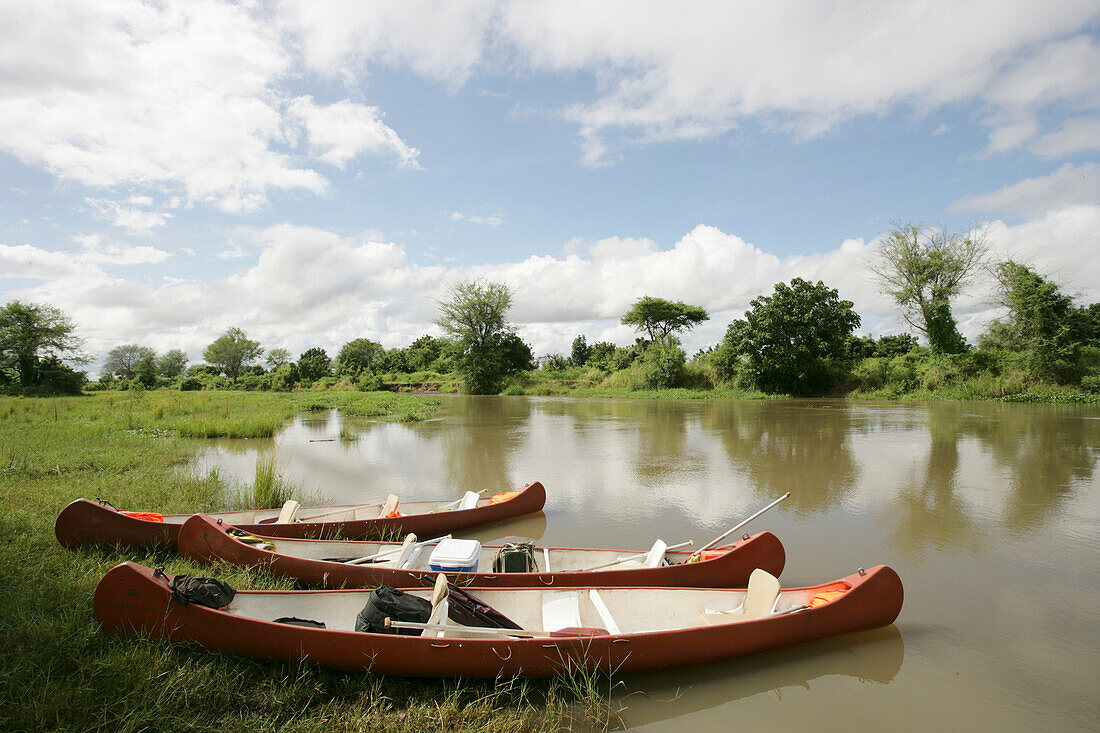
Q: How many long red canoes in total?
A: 3